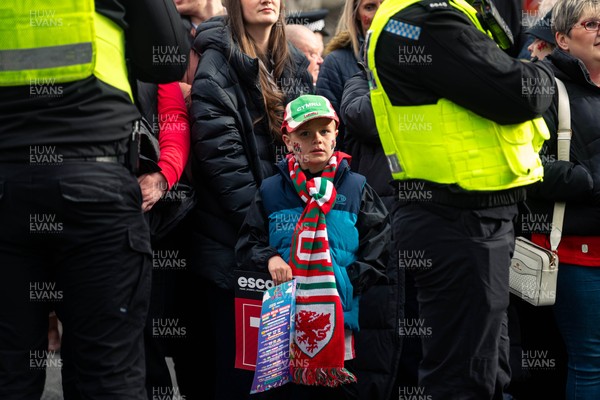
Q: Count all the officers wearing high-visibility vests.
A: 2